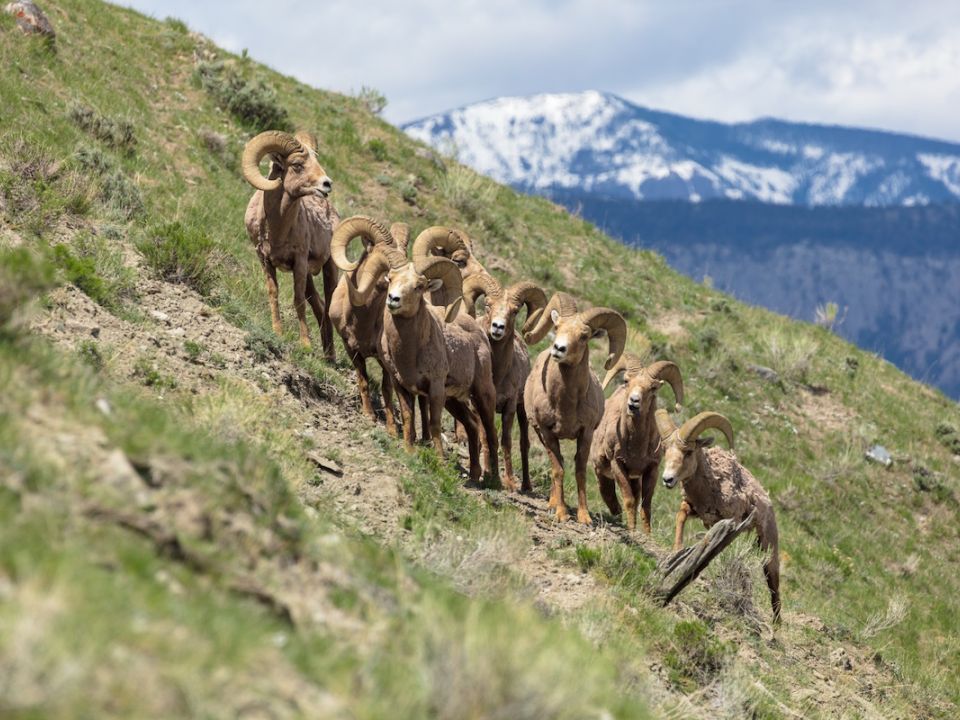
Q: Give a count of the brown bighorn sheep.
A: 8